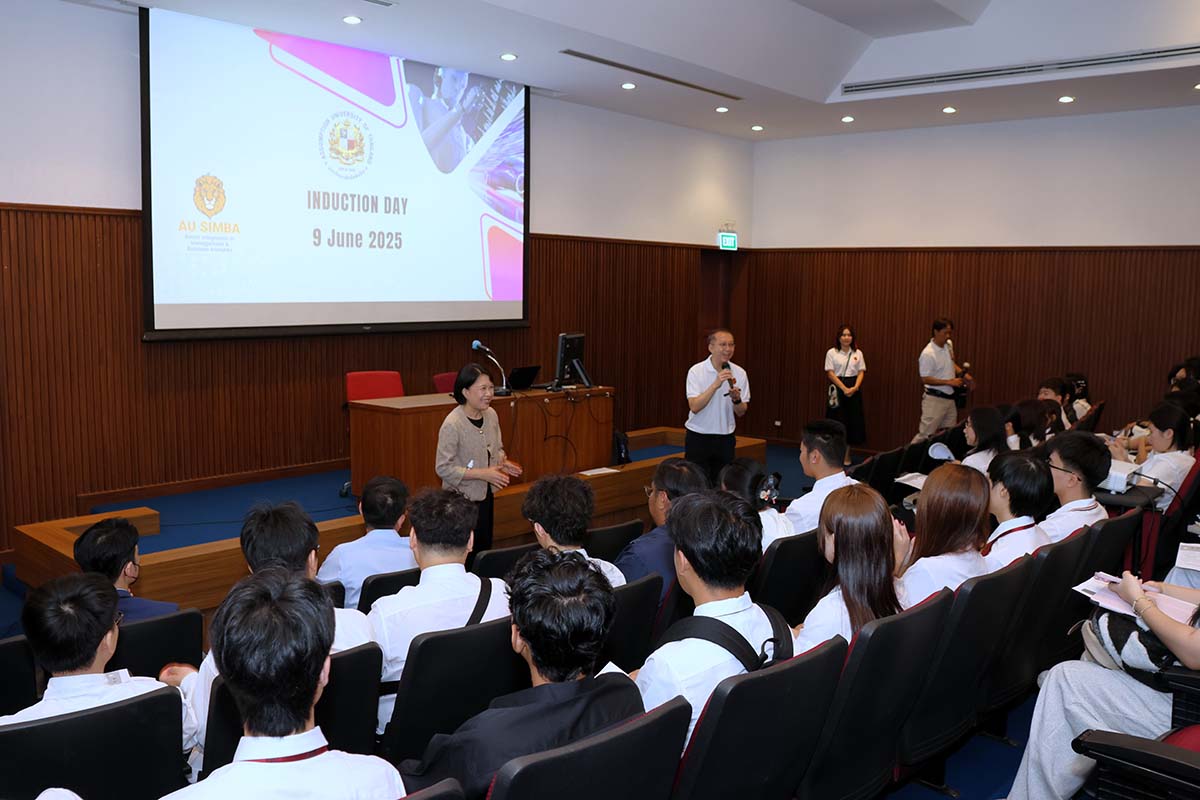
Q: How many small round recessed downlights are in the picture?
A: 9